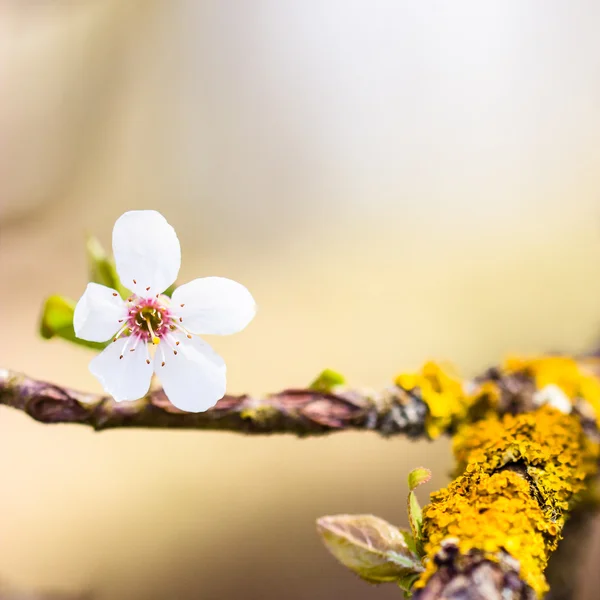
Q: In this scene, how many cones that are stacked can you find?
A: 0